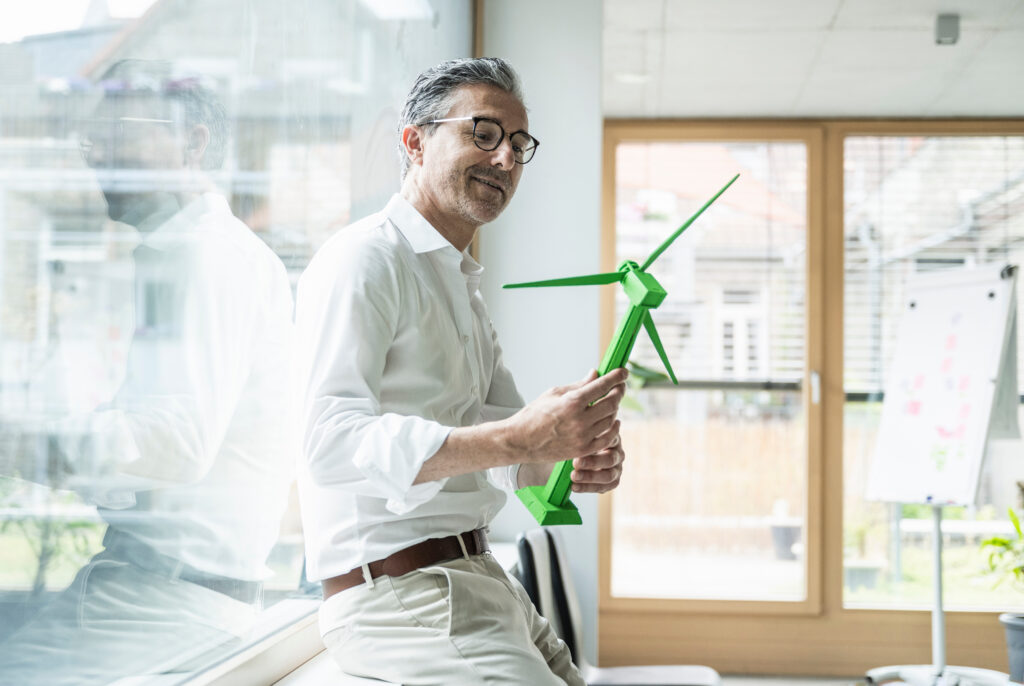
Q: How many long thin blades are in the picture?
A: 3